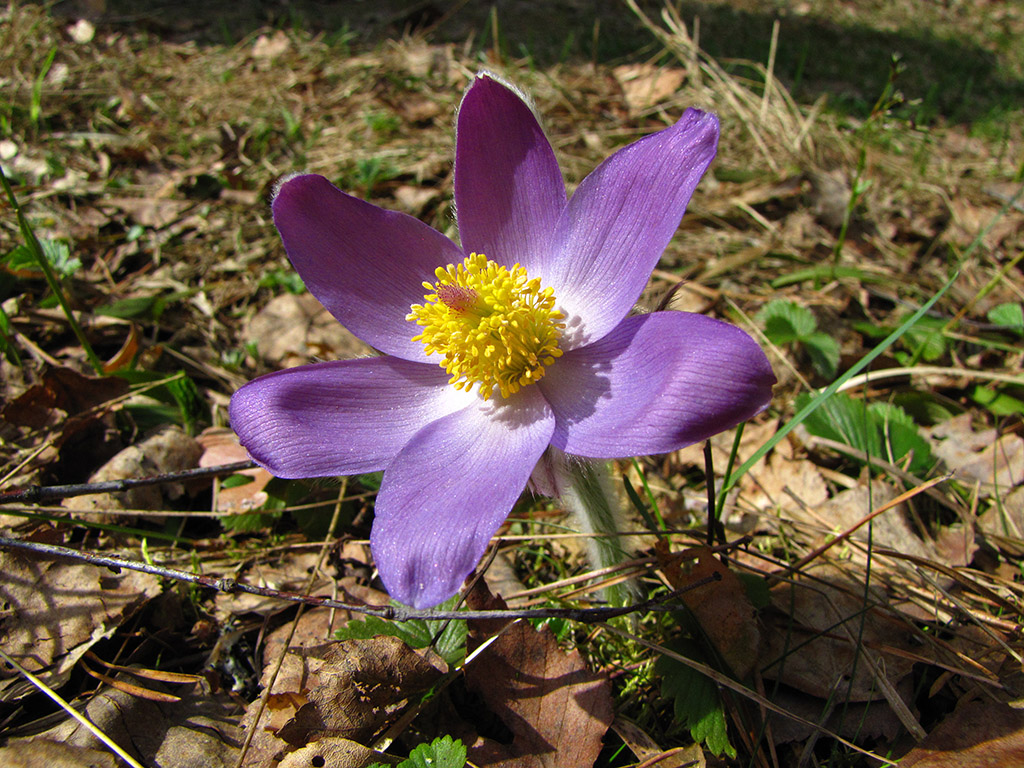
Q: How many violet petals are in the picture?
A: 6